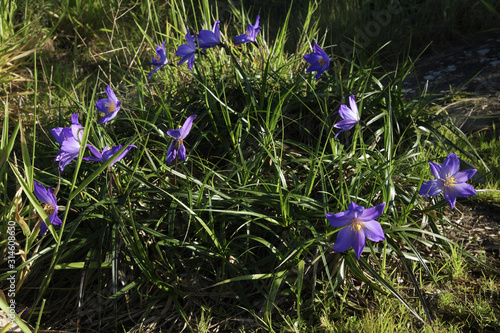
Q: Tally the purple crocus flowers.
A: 13